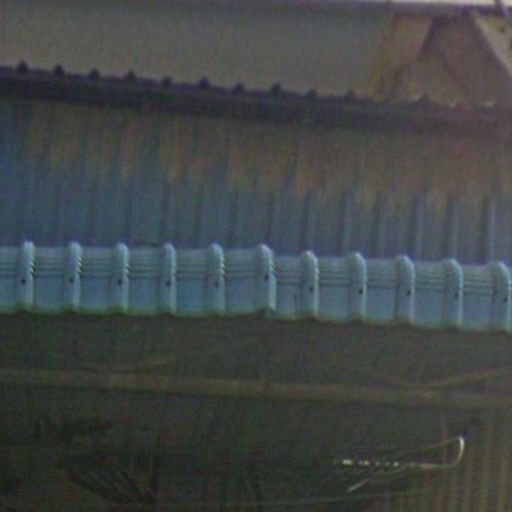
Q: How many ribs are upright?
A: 11